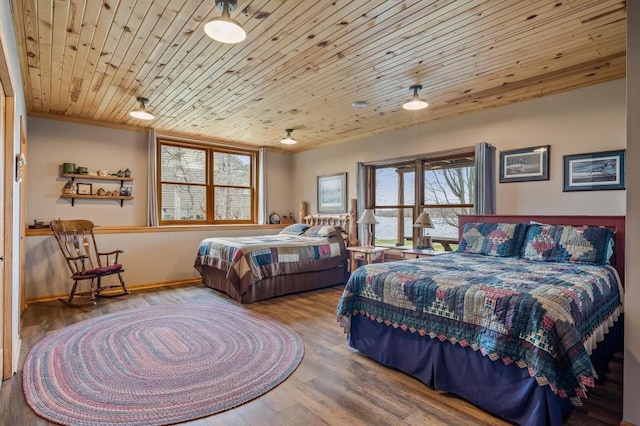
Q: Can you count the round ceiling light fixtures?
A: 4